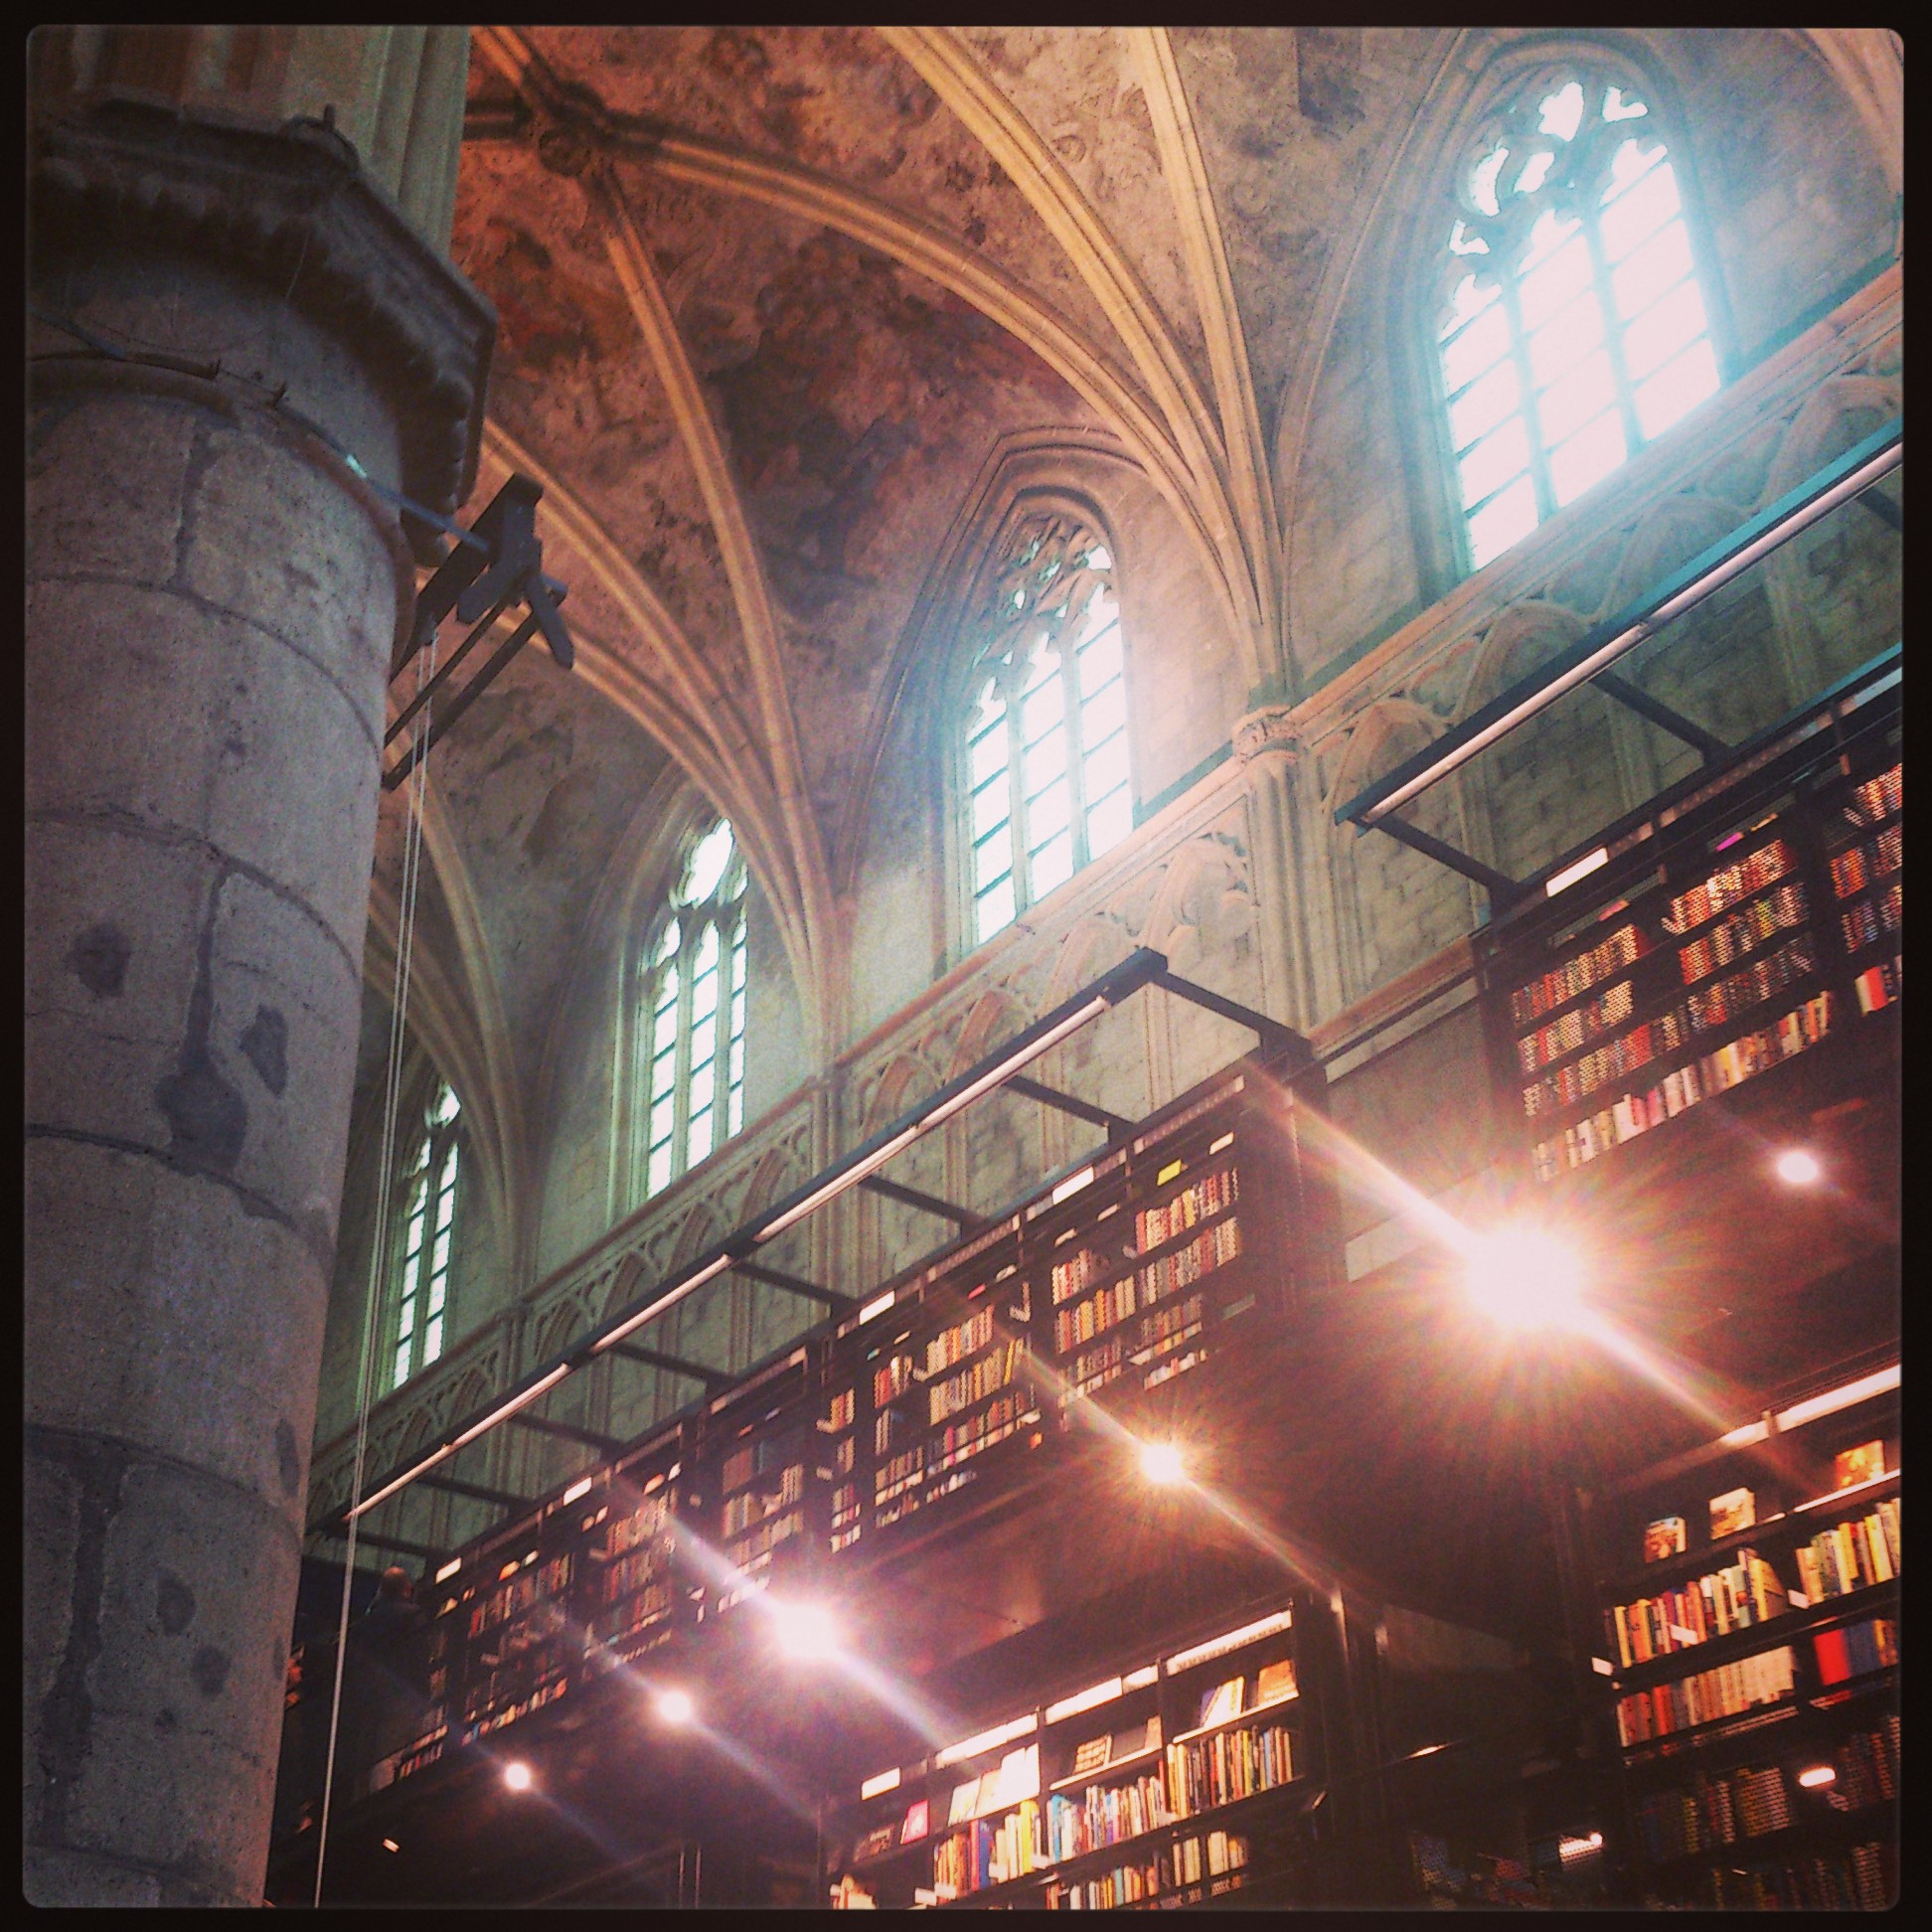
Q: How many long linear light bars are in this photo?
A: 2